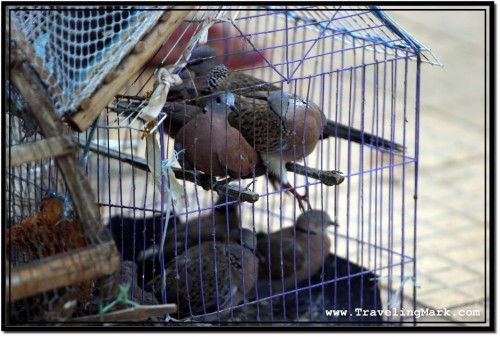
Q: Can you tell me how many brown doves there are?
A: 6